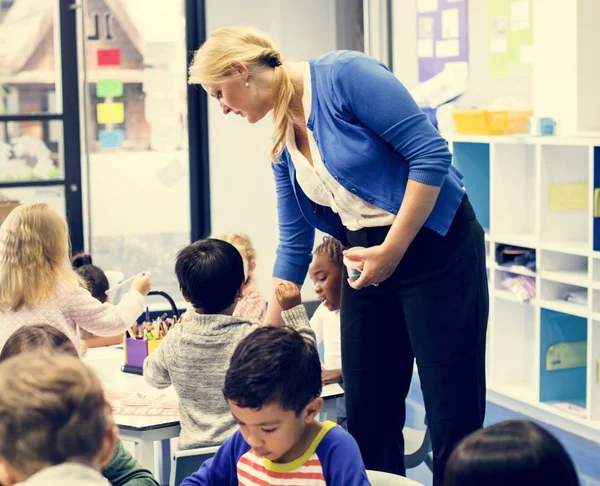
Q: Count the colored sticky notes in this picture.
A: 4